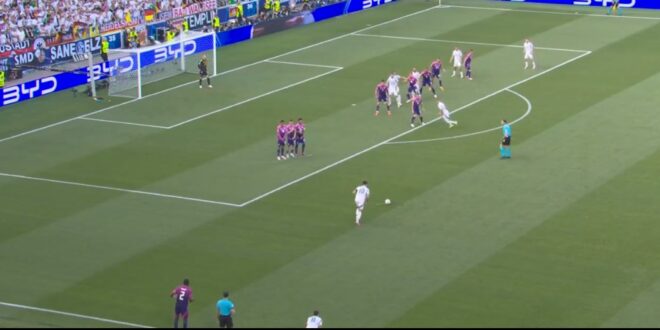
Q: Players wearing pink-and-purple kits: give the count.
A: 10